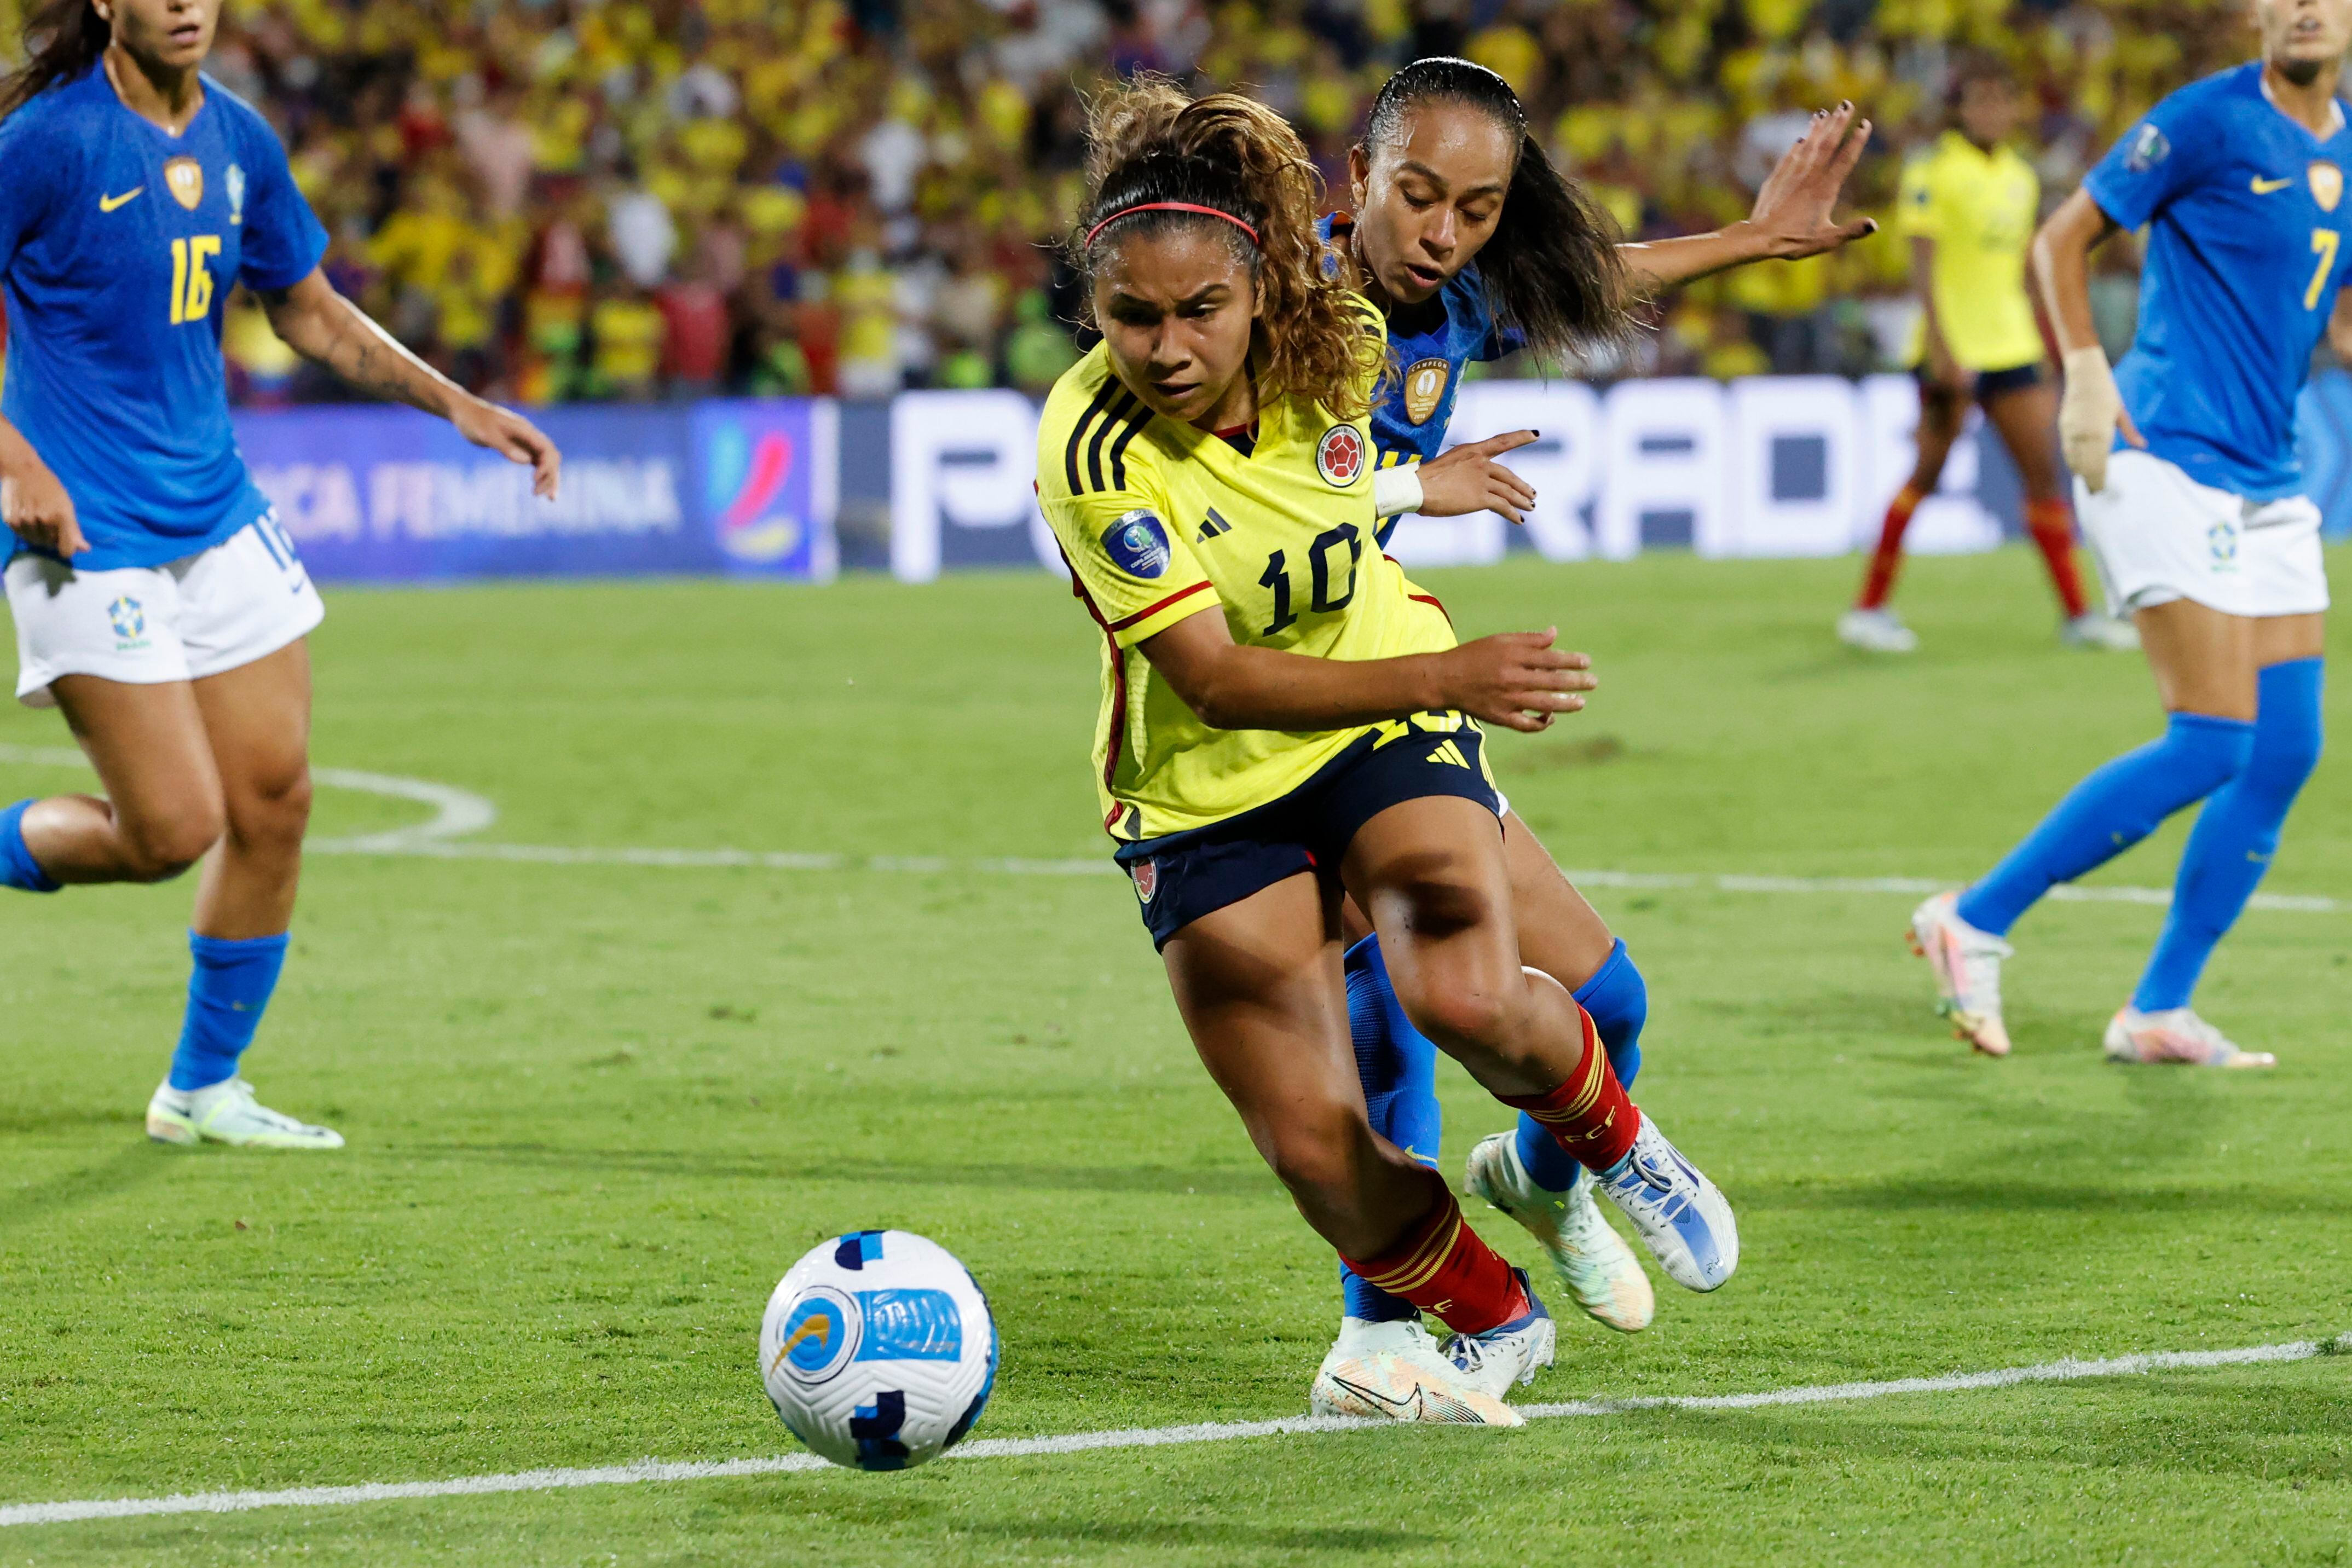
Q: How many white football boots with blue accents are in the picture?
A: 2